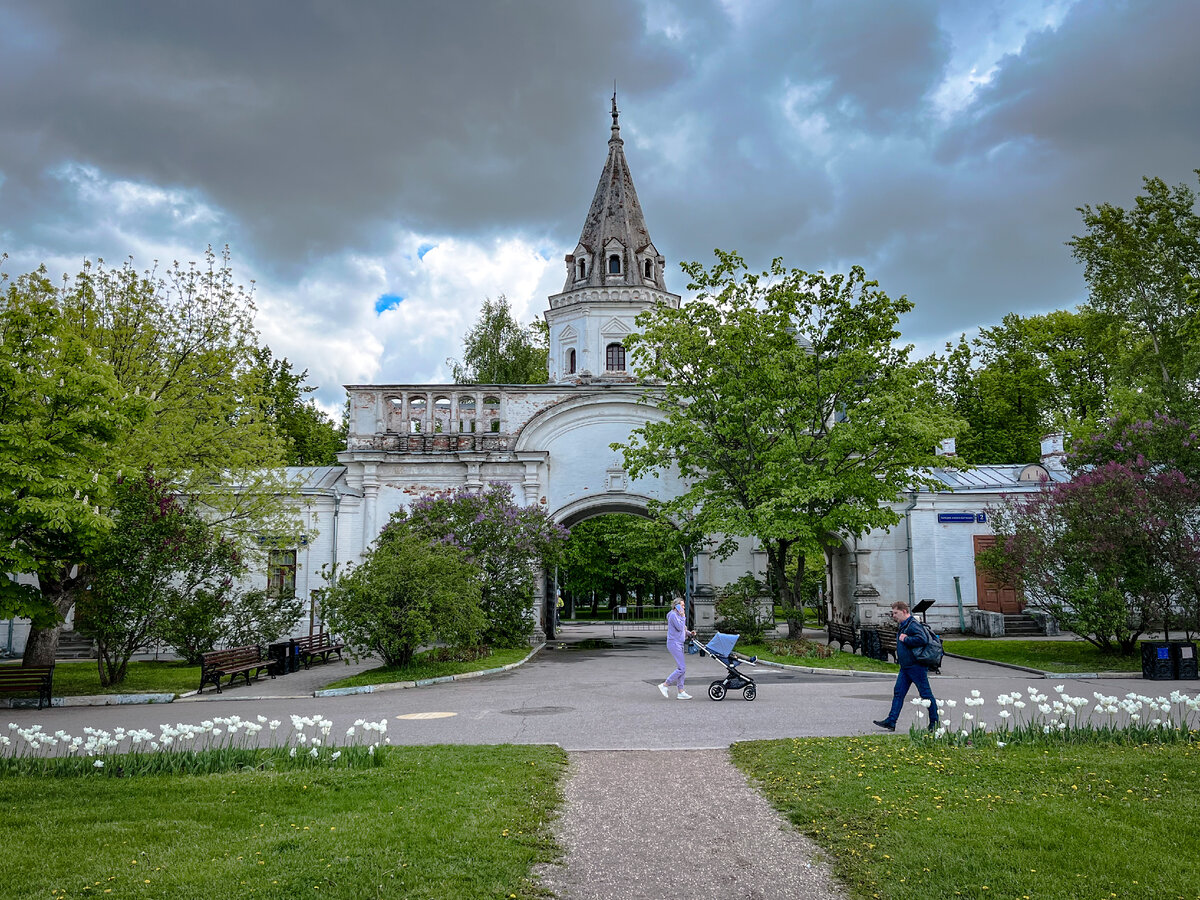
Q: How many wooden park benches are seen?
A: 5